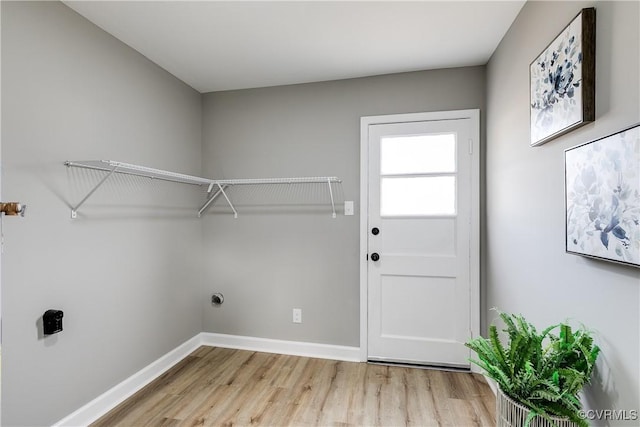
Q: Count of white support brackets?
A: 4